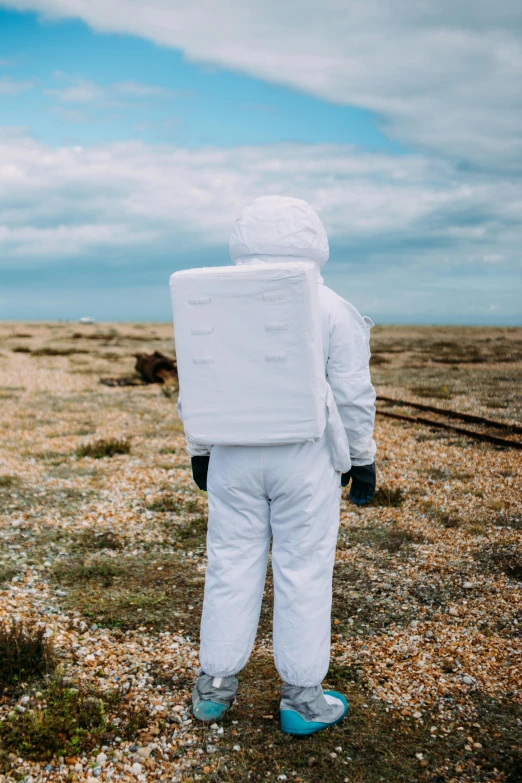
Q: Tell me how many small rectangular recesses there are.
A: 6